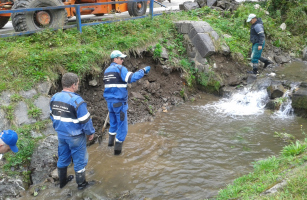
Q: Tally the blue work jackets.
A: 2